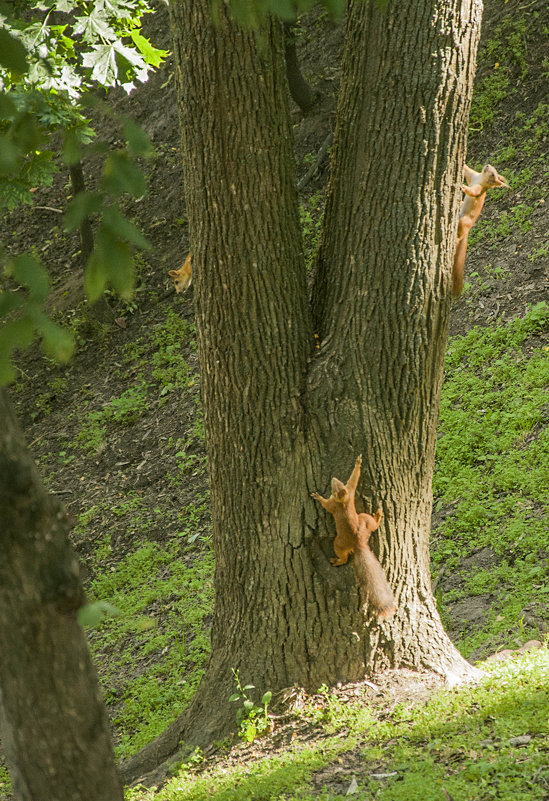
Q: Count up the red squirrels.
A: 3